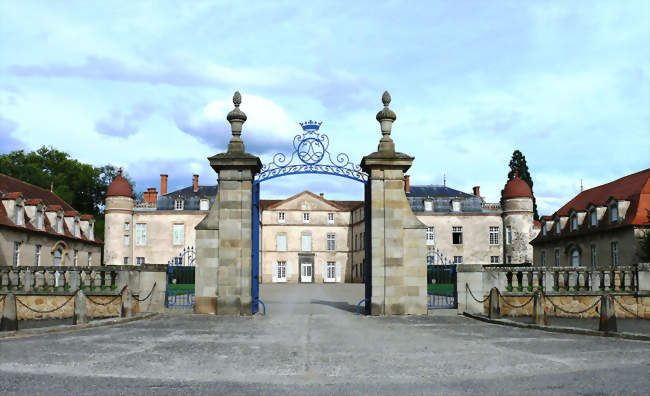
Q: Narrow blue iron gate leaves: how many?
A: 2